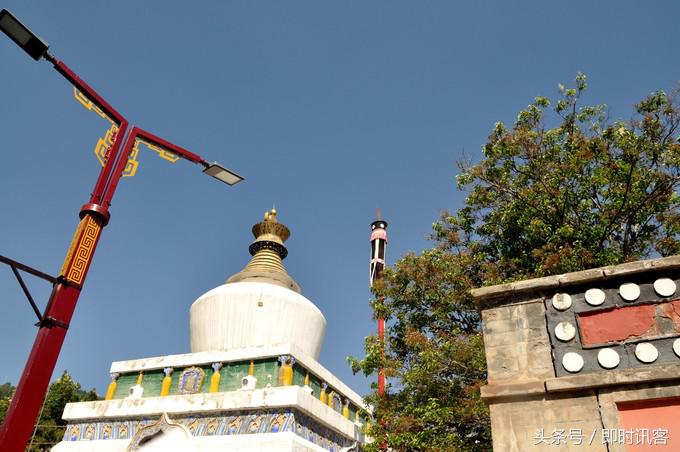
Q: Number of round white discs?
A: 9